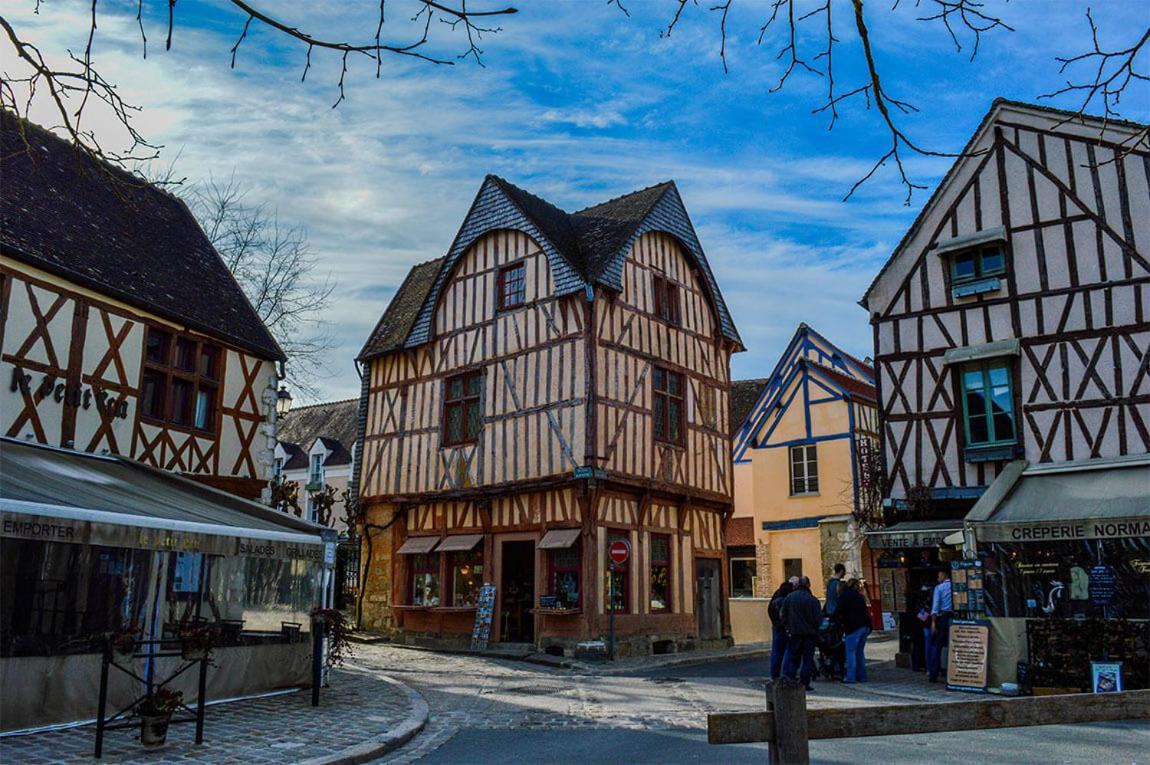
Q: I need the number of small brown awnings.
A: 3